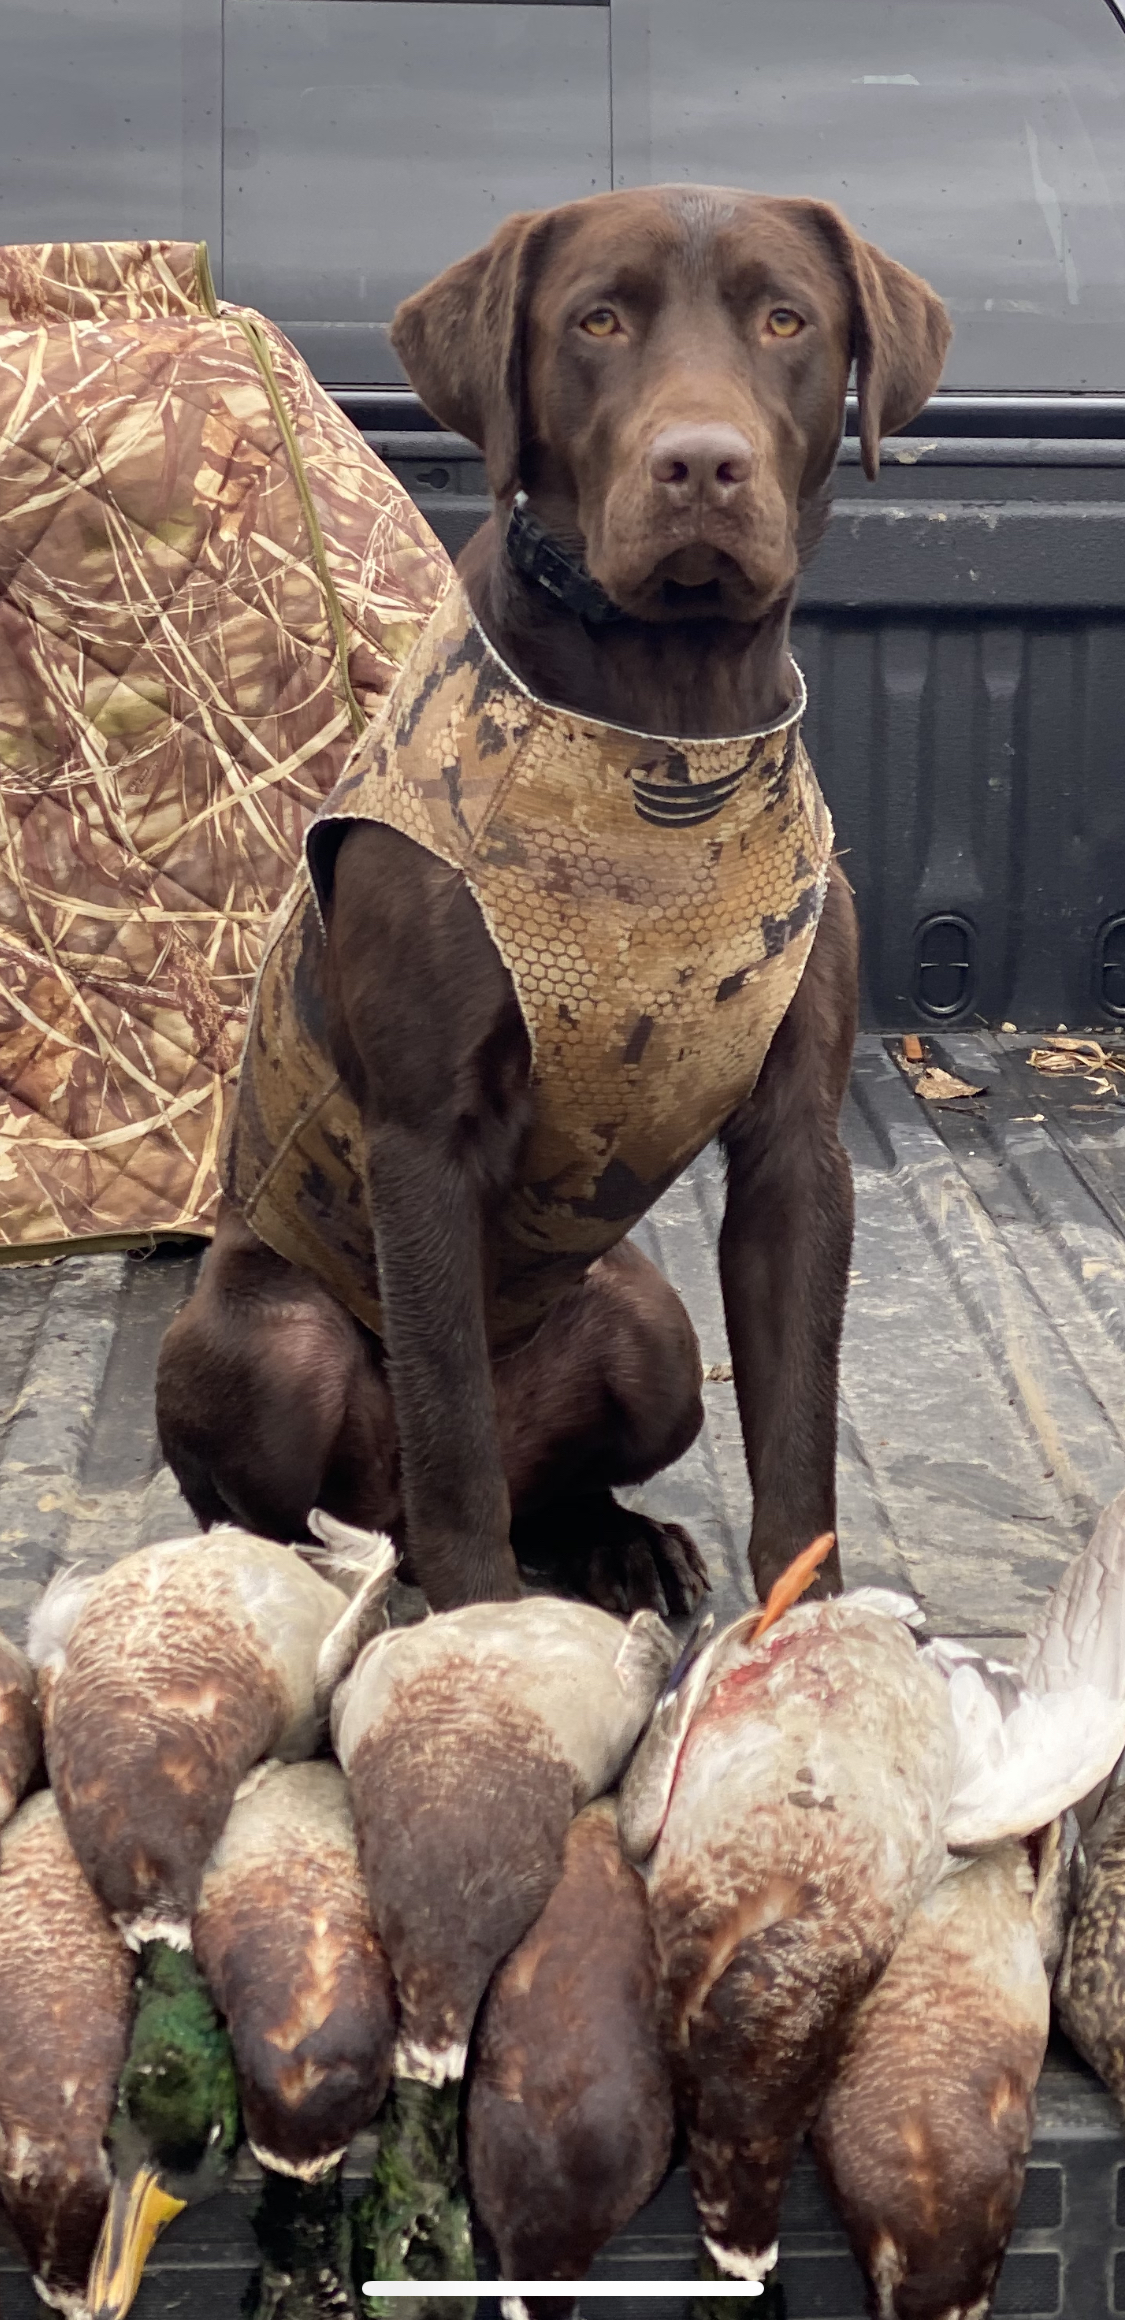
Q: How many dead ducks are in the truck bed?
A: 9